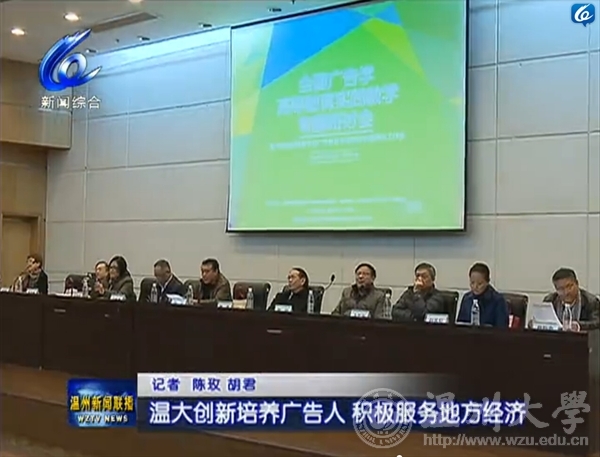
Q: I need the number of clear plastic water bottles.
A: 9